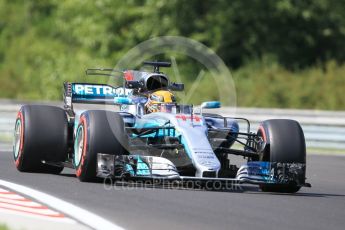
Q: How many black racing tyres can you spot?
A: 3